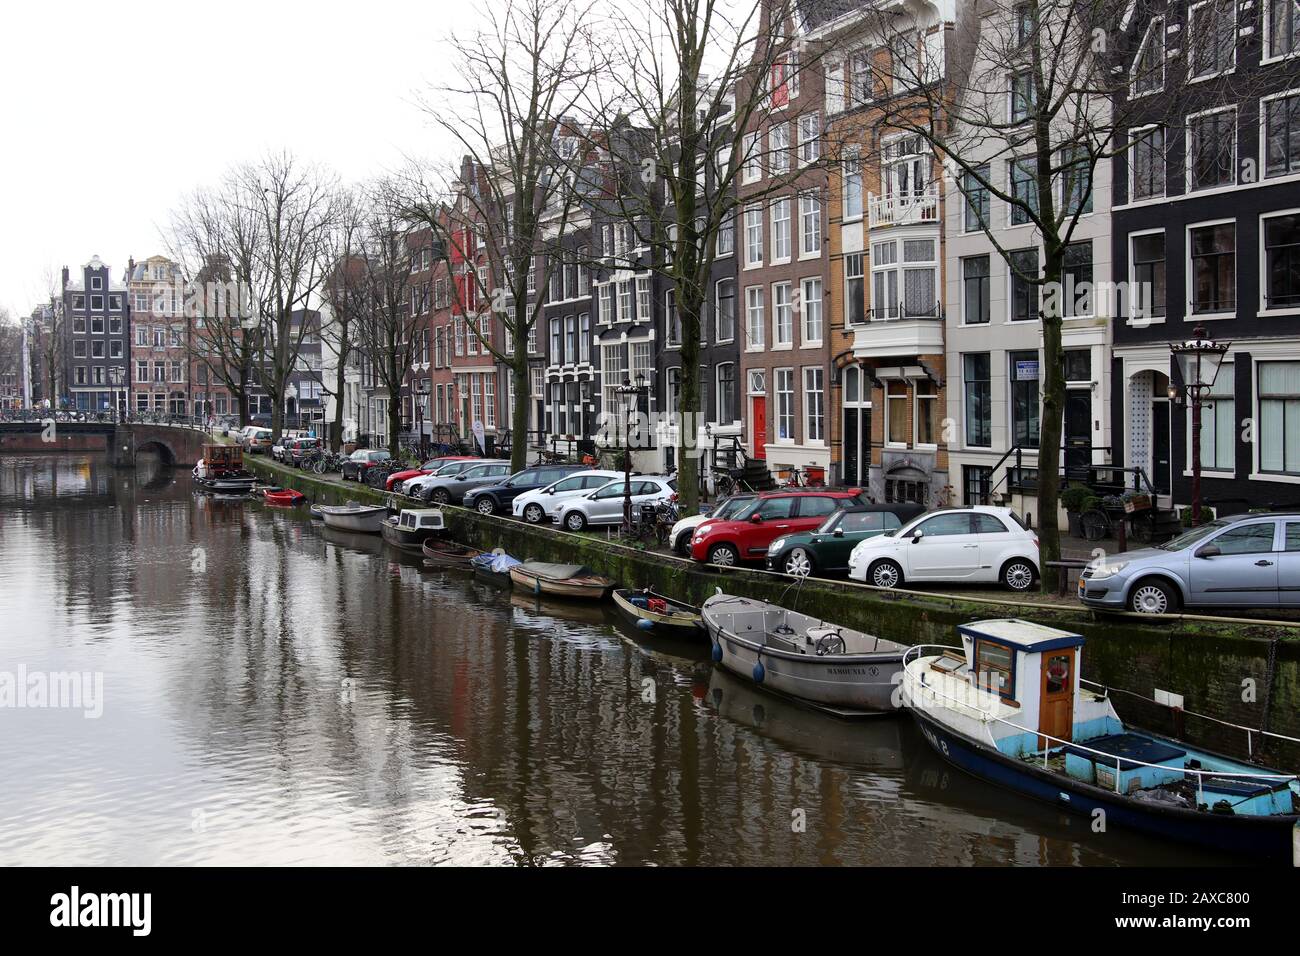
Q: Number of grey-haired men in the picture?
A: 0